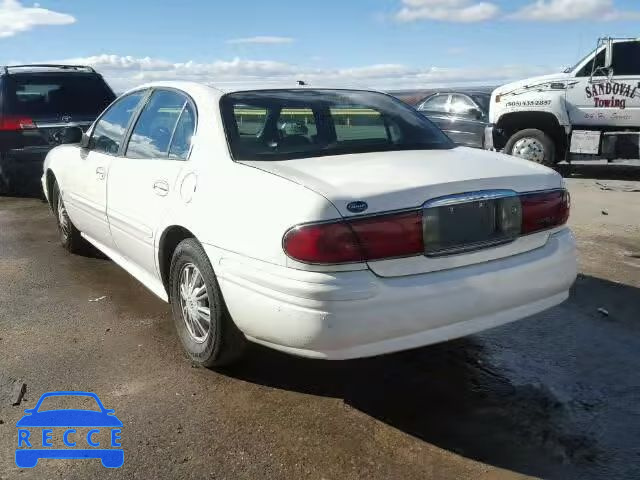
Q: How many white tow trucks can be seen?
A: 1